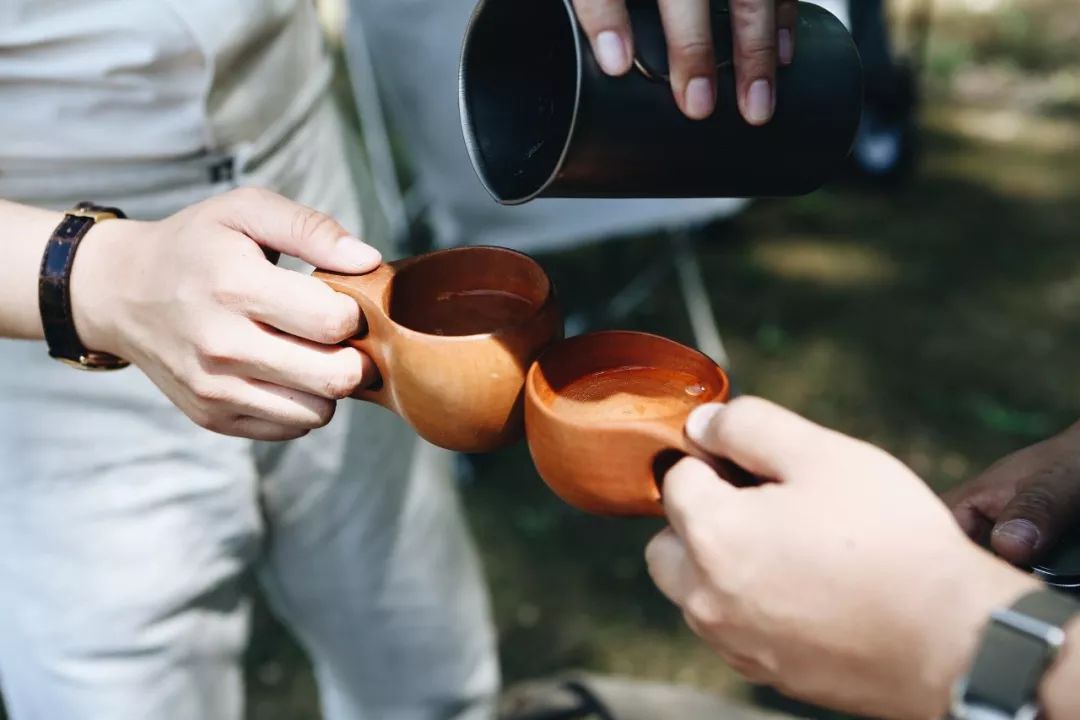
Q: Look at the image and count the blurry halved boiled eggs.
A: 0